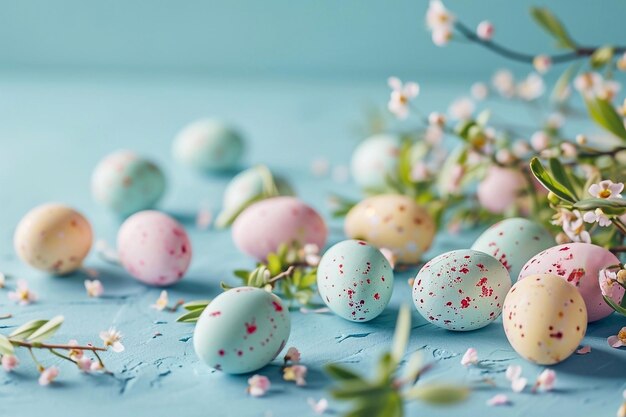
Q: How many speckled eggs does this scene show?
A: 15